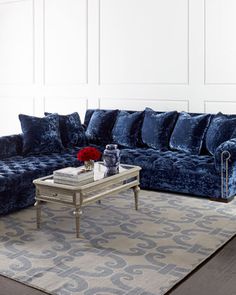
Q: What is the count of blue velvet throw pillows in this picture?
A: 7